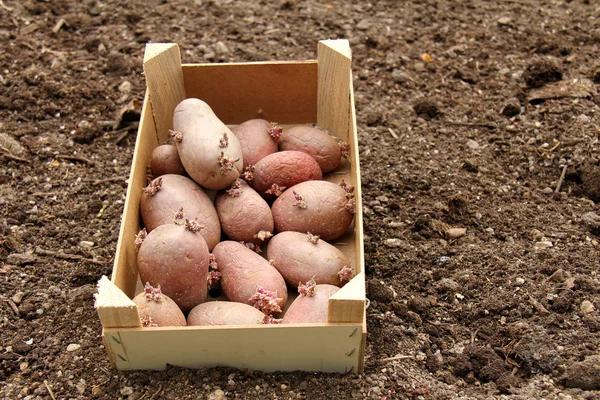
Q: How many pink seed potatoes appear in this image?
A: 14